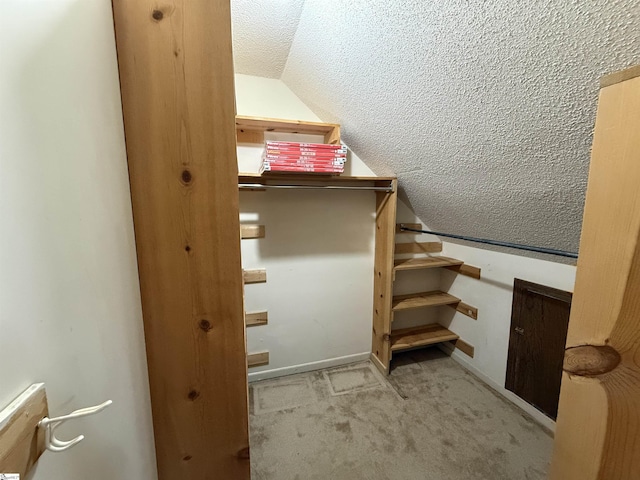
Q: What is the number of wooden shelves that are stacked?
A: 3